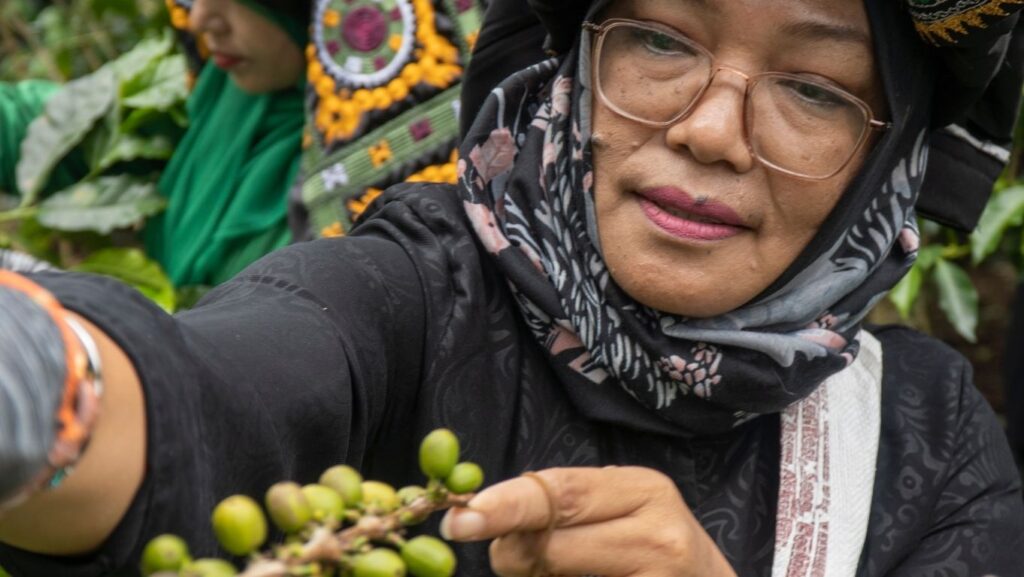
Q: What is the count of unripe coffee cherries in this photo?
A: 12